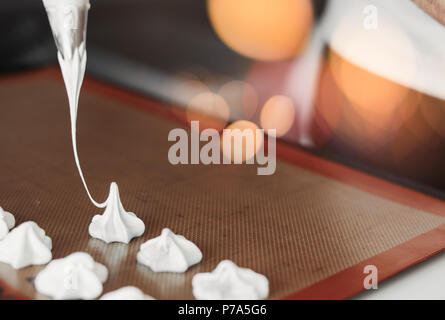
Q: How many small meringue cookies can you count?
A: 7